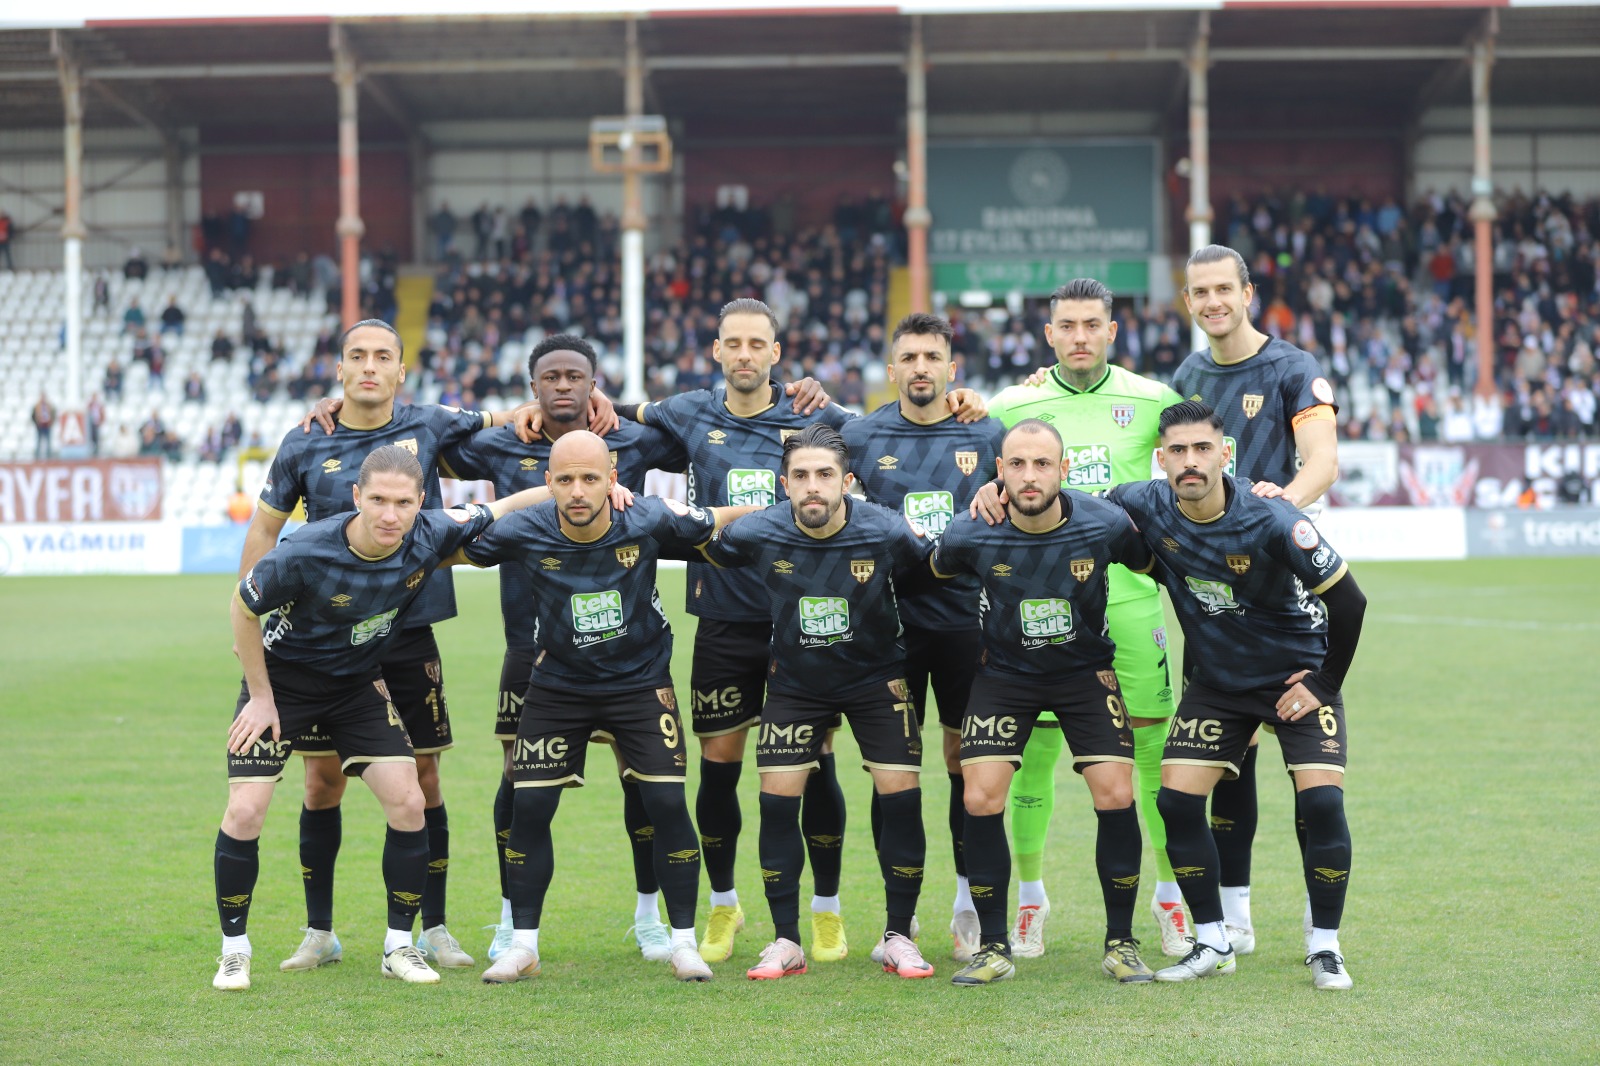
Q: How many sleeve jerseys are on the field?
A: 11